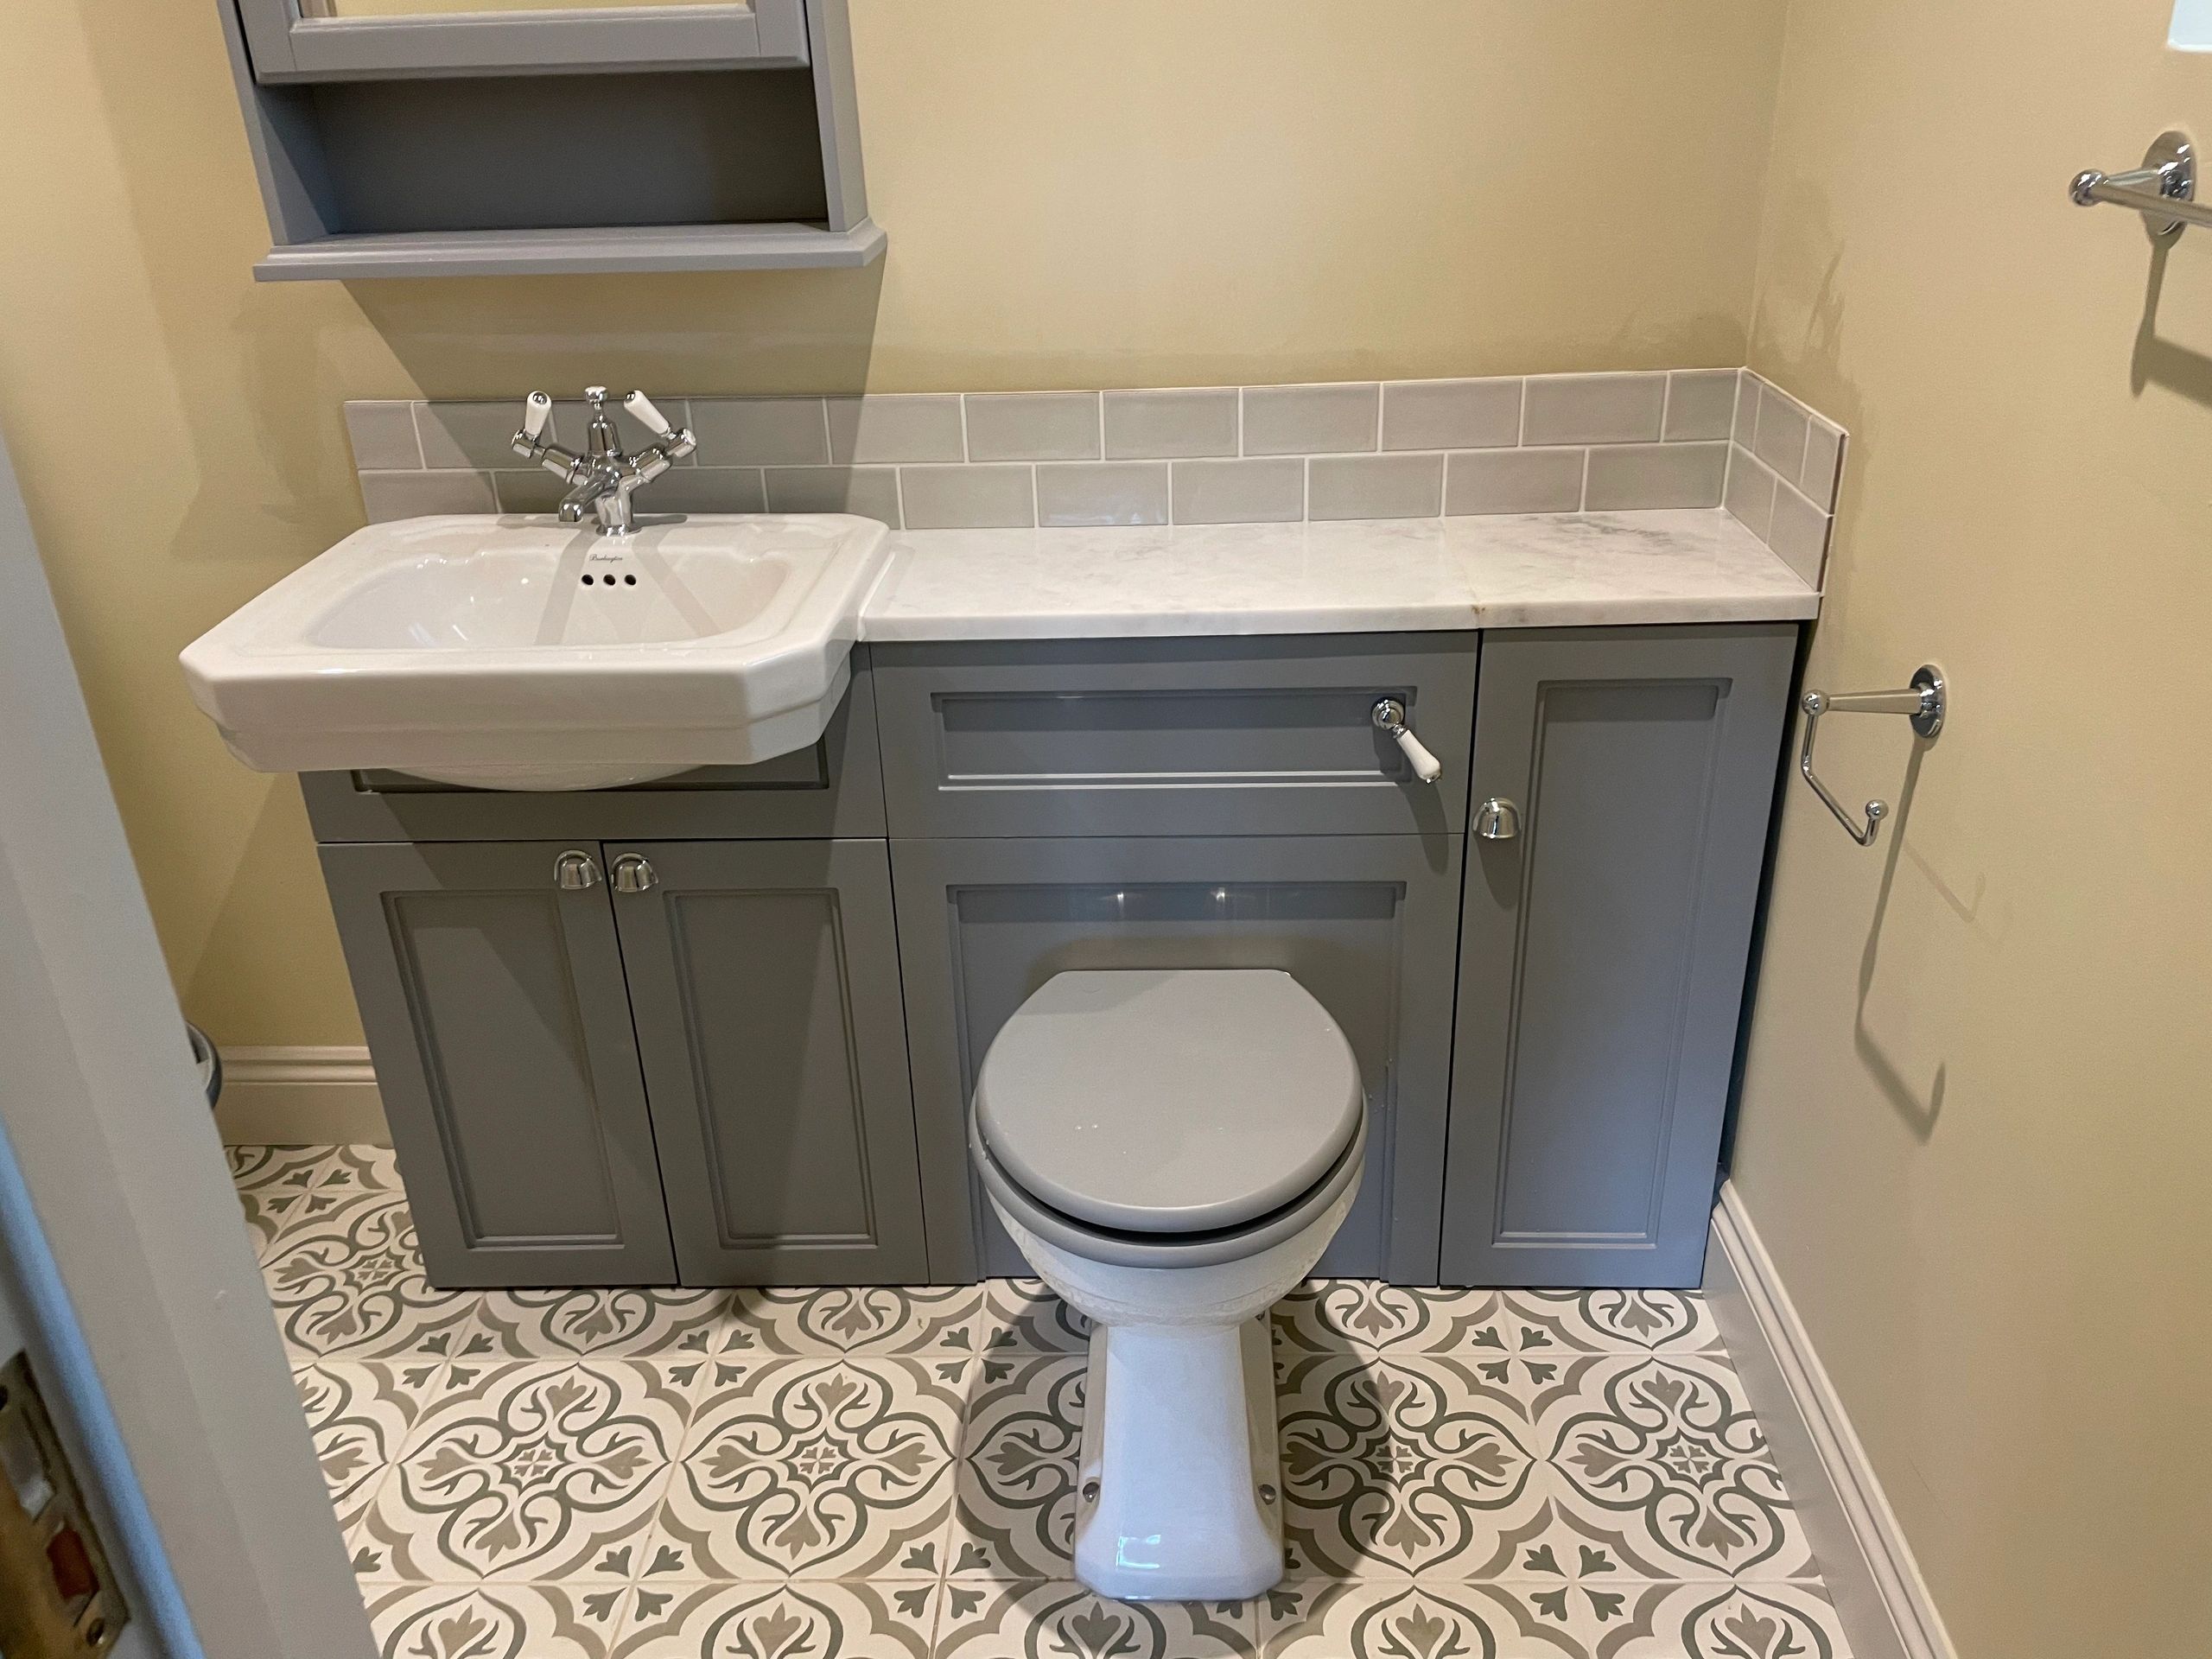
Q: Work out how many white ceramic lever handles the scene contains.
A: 3